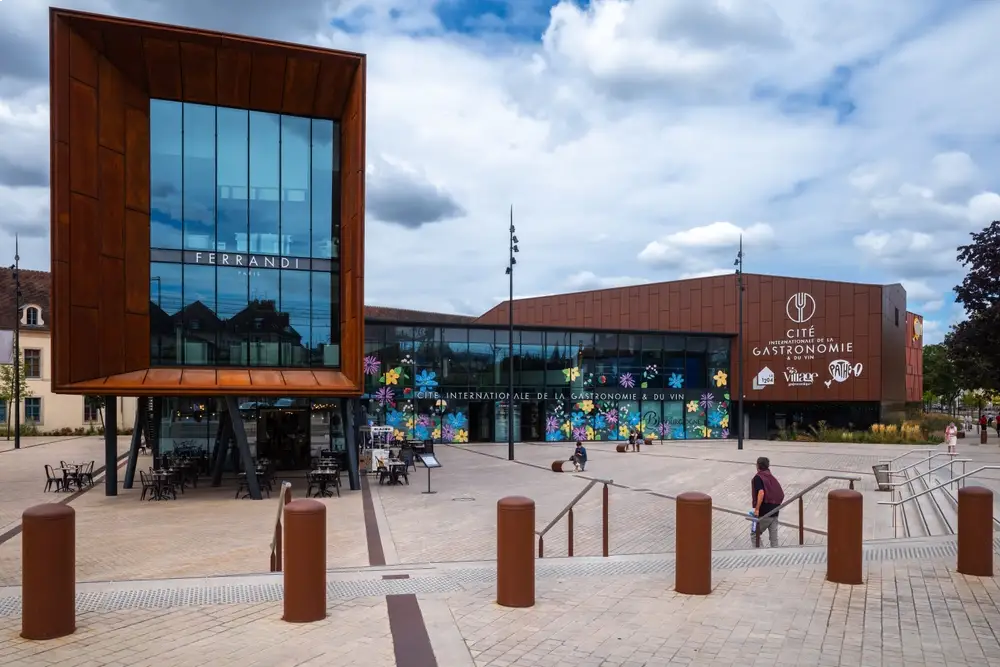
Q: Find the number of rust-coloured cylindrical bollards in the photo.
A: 6